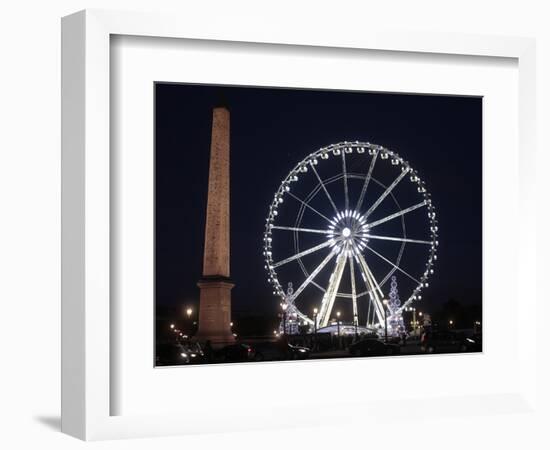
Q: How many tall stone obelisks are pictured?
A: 1